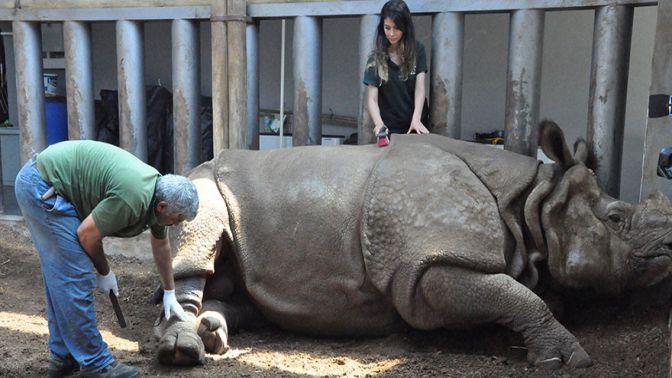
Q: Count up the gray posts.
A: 10